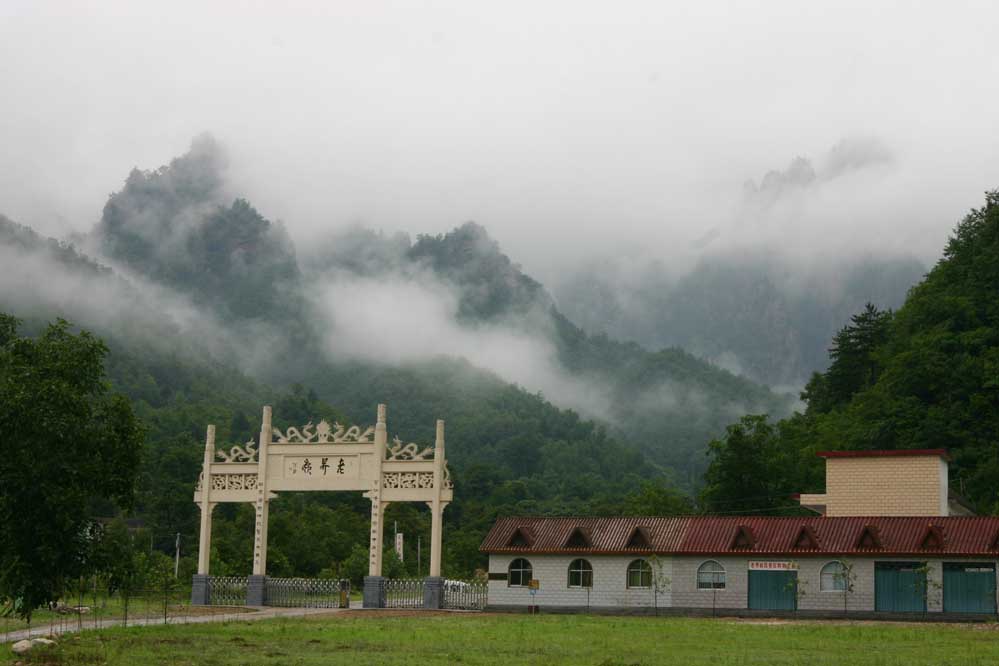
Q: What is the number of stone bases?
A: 4